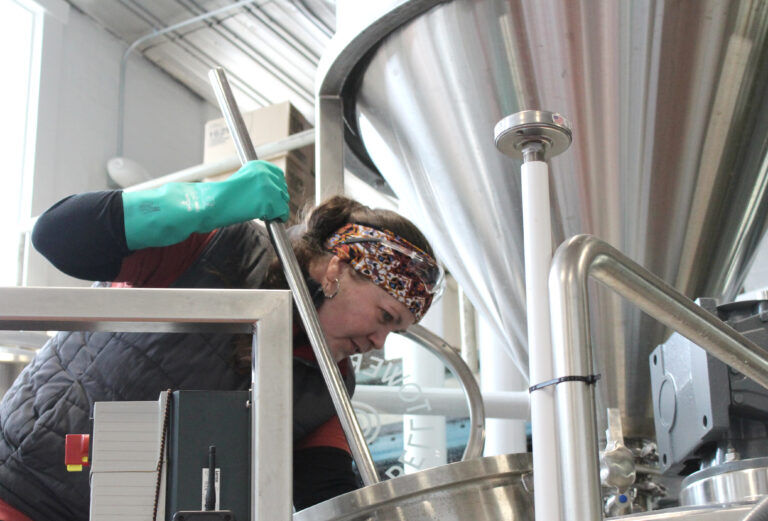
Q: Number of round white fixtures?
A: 1